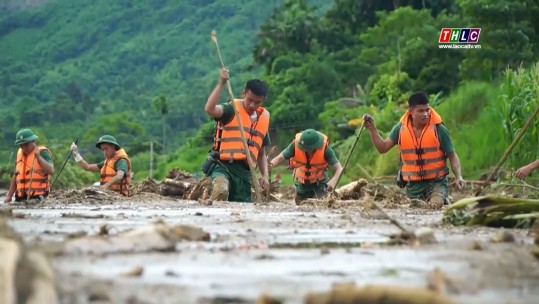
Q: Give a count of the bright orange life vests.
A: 5